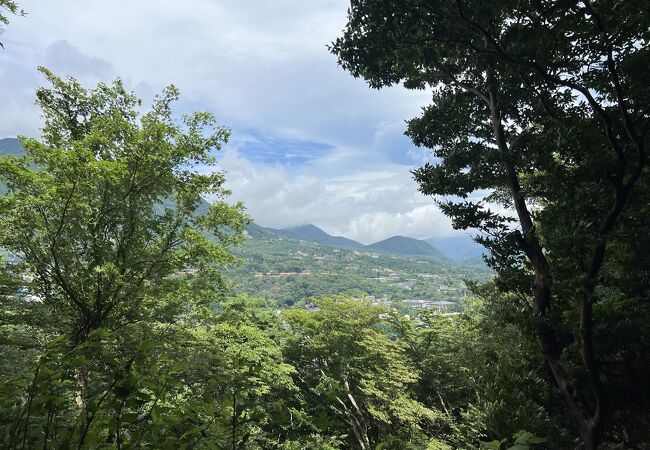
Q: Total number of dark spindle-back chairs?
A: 0